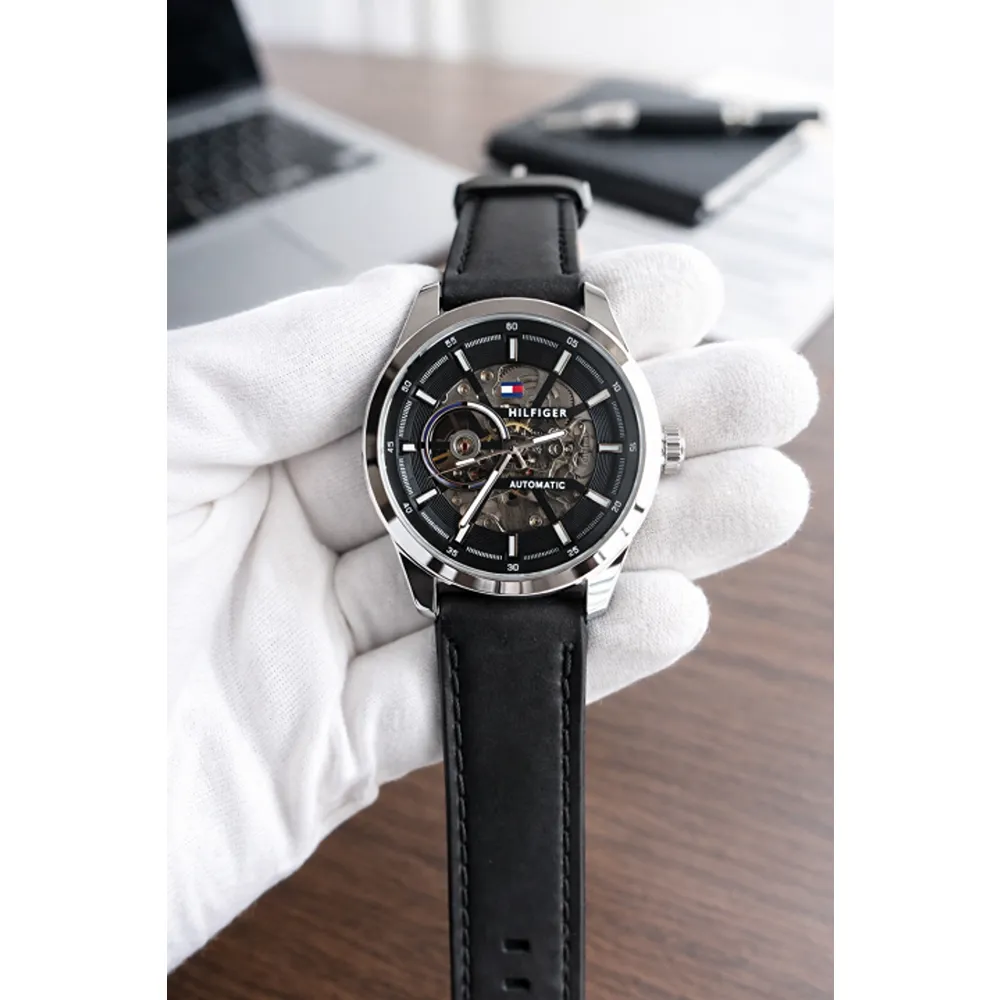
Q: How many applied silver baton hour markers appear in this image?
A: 12